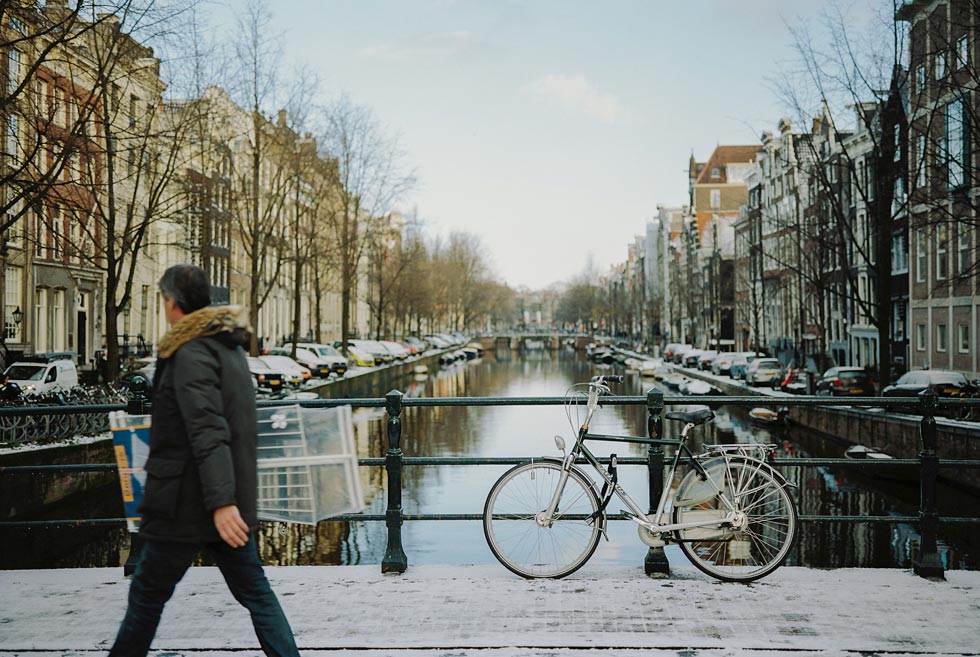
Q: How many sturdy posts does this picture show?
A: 4